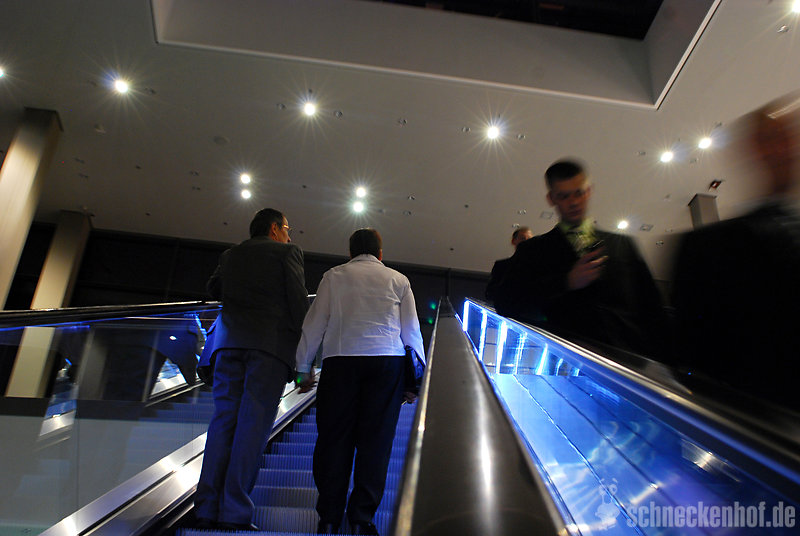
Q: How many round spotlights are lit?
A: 12